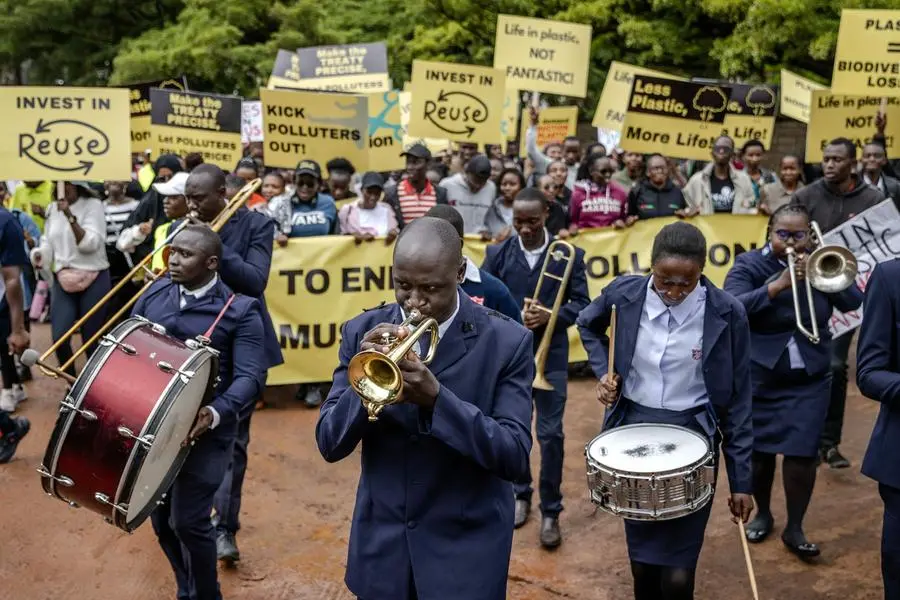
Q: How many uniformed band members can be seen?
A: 8